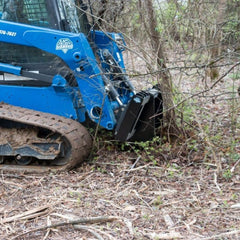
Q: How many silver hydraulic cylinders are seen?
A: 2